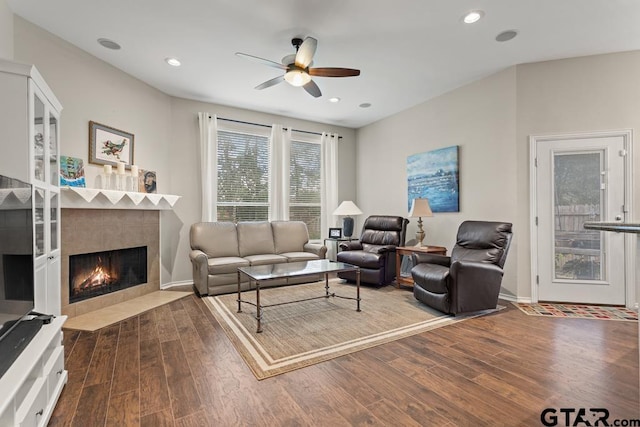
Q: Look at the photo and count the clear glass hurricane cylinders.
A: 3